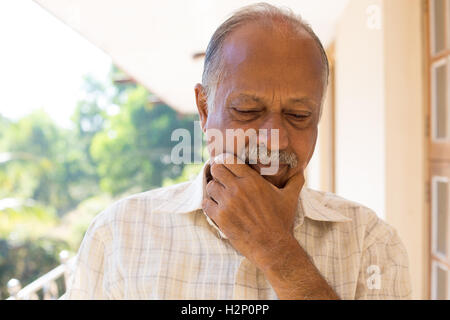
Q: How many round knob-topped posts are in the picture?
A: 2